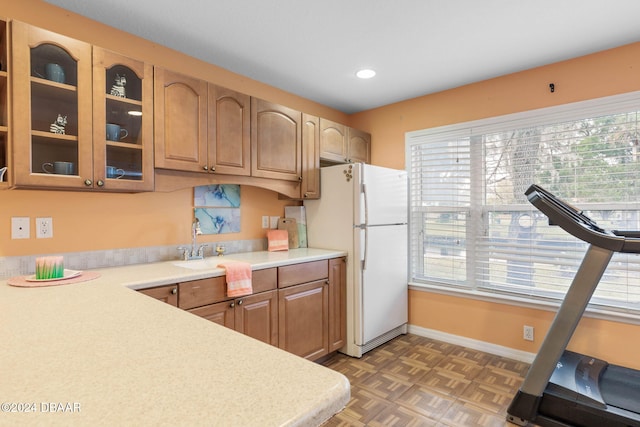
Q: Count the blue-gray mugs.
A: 4